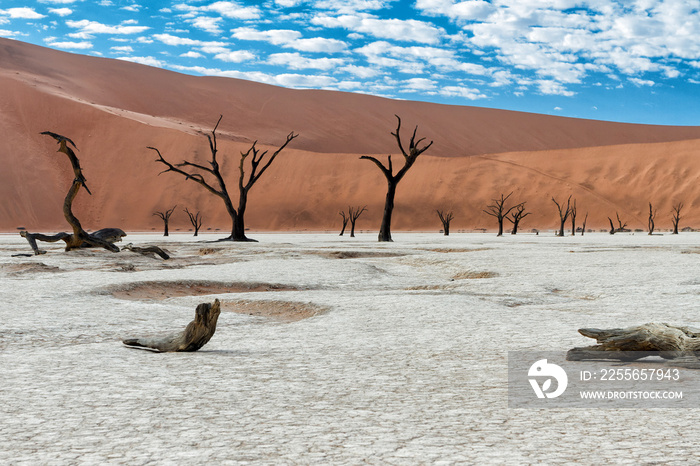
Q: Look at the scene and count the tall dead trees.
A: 3